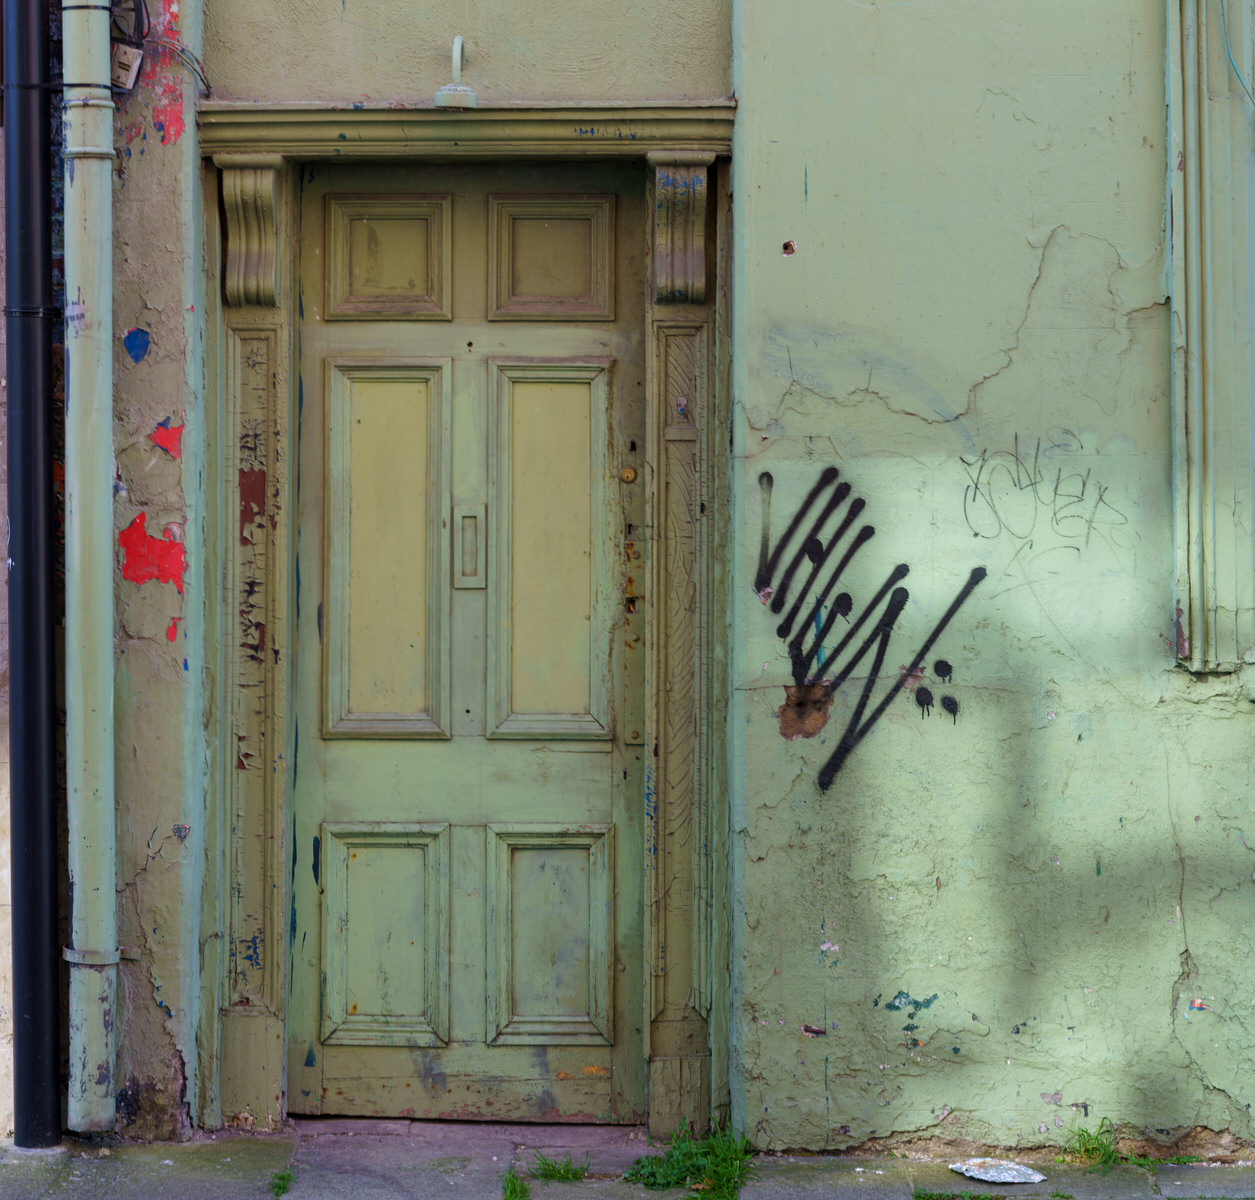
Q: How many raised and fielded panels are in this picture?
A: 6